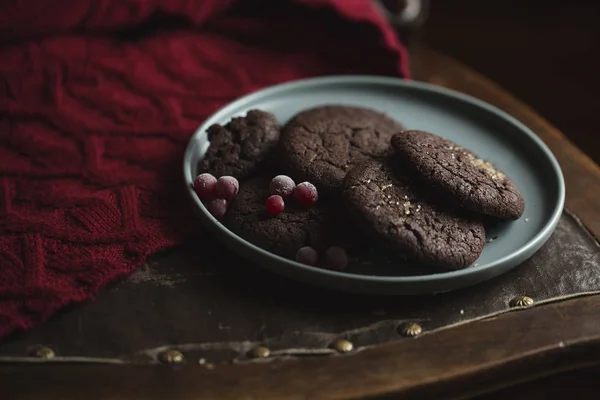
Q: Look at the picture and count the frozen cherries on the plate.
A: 8